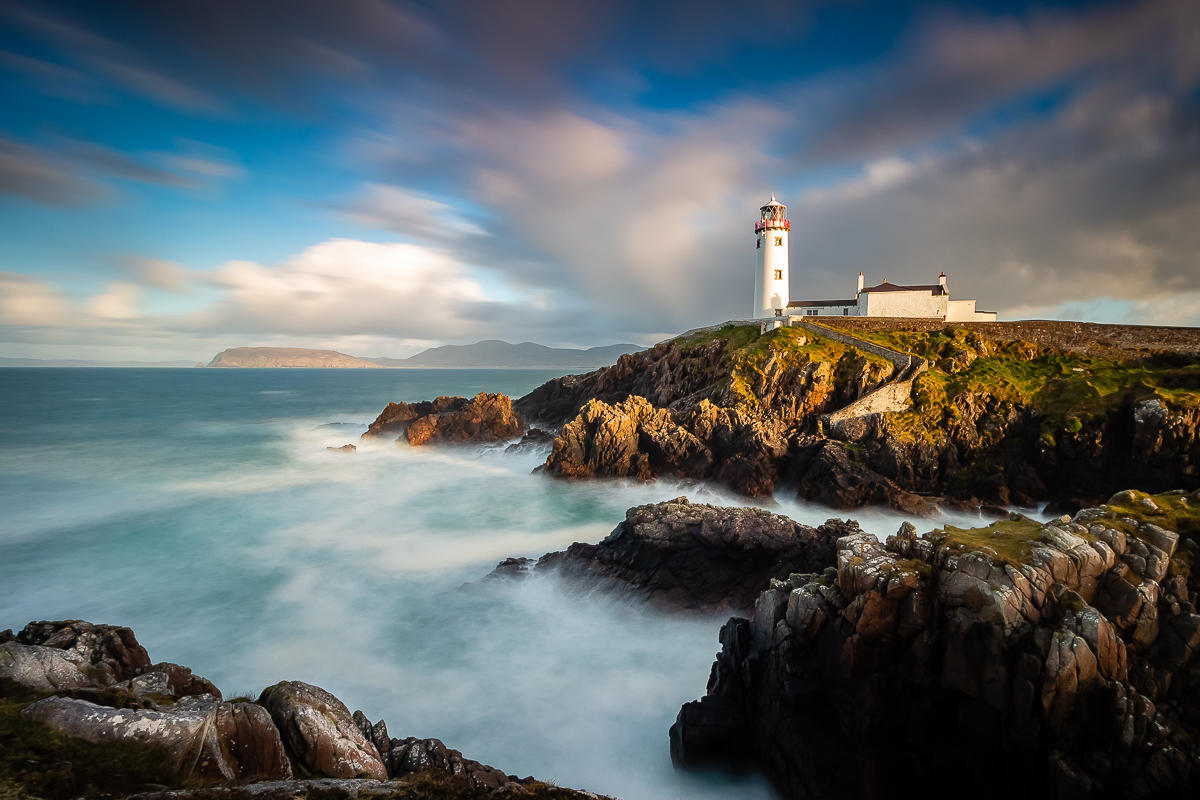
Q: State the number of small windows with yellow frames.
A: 2